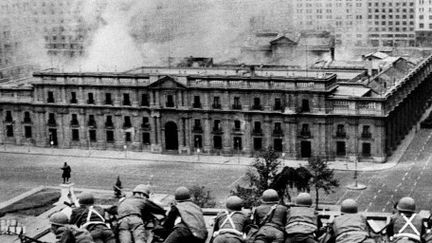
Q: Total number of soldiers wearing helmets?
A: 9